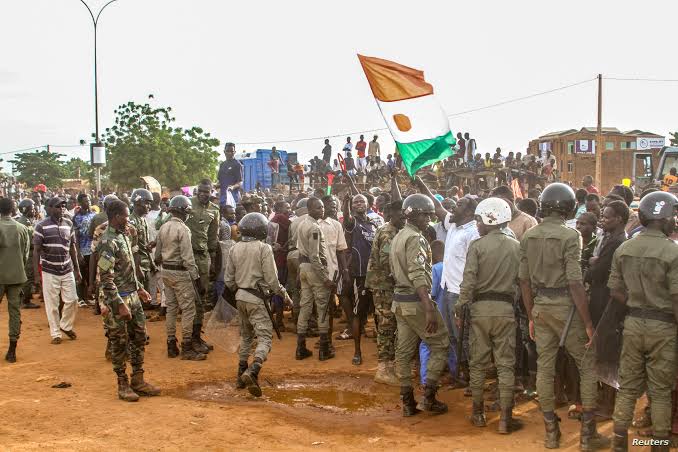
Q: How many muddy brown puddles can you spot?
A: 1